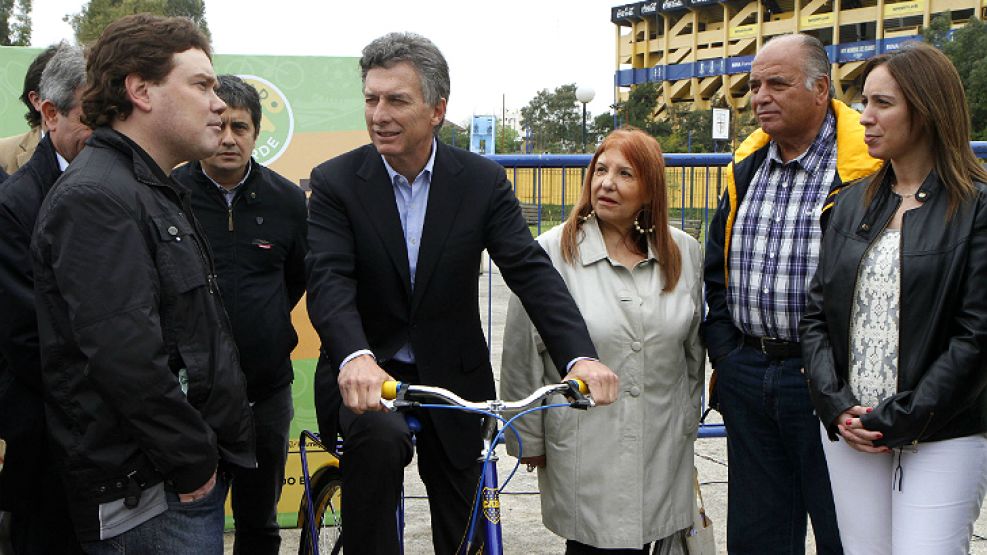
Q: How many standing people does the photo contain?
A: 7